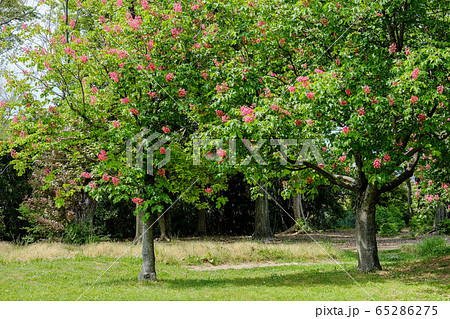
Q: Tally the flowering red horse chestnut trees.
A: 2